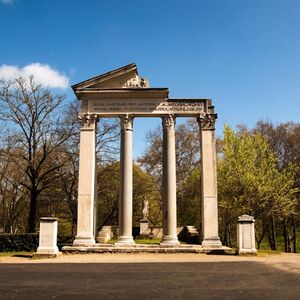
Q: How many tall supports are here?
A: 4